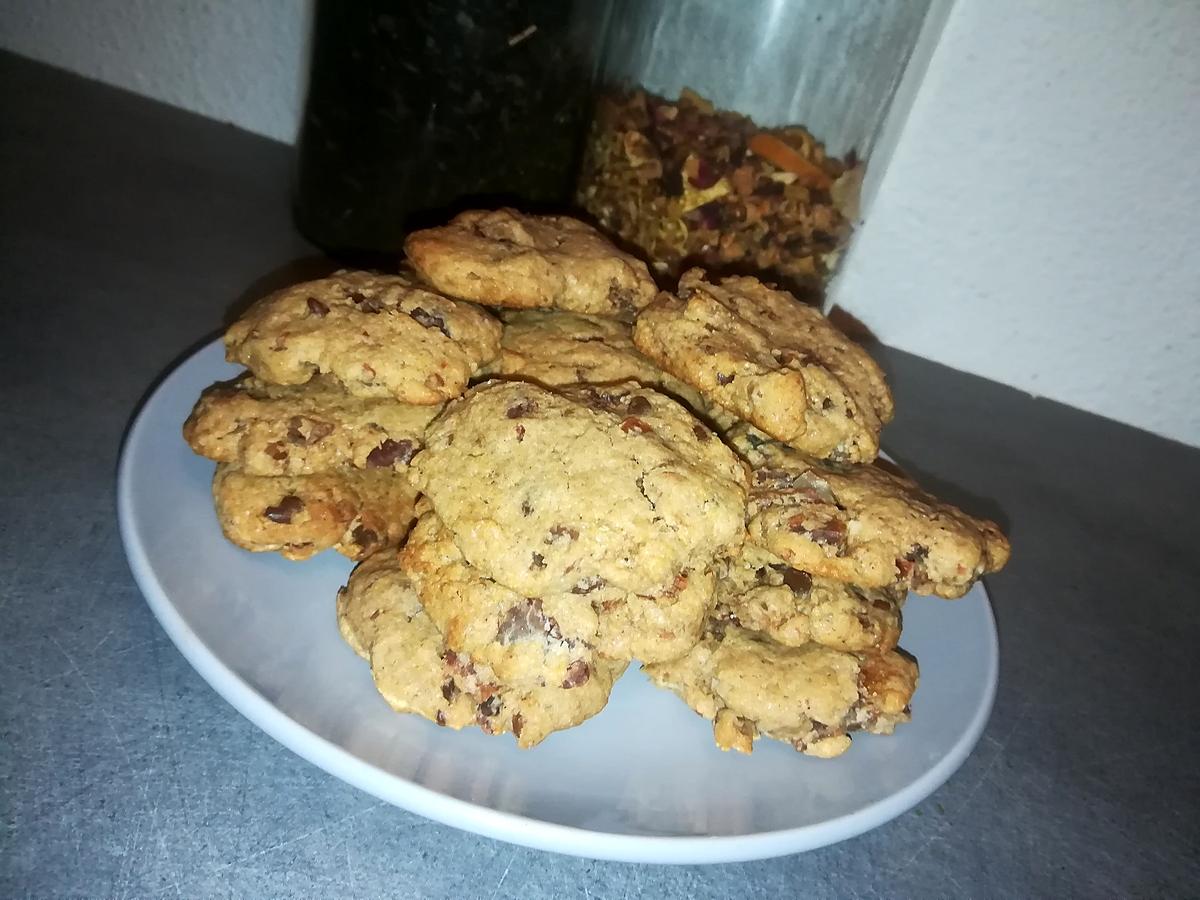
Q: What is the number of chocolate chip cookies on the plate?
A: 12